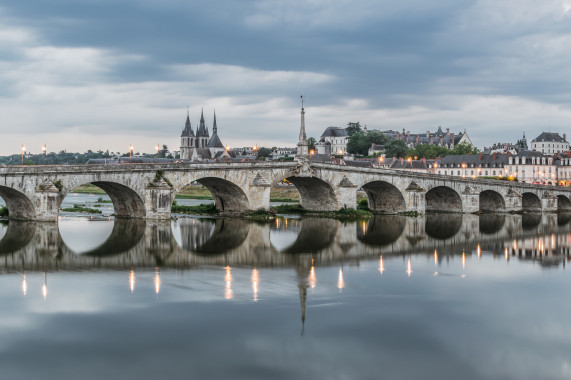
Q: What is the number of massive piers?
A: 8